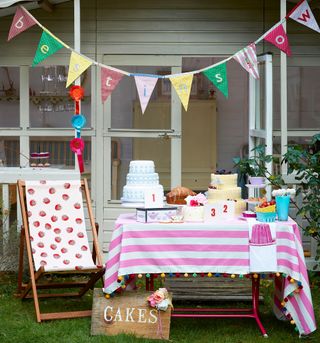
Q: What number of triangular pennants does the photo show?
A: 10